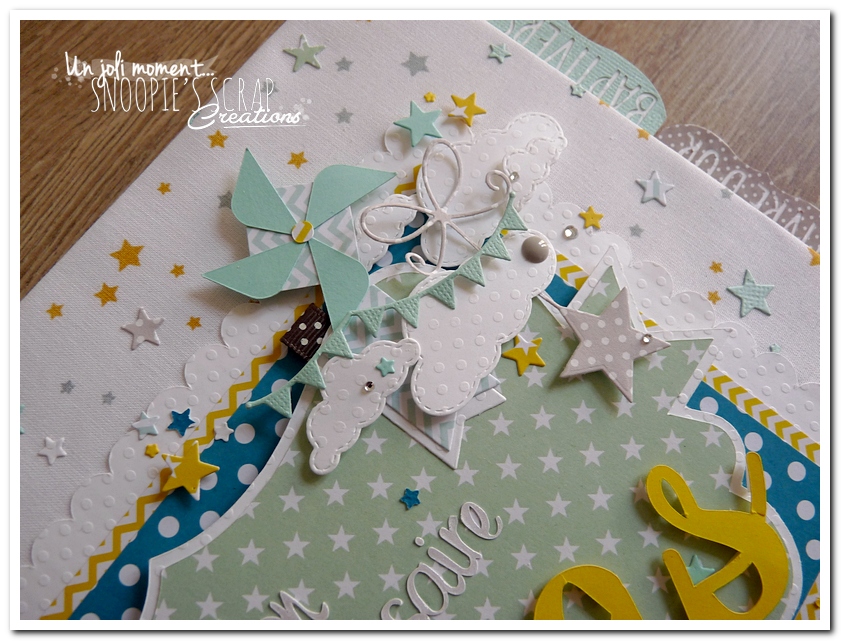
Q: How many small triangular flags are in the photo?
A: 9